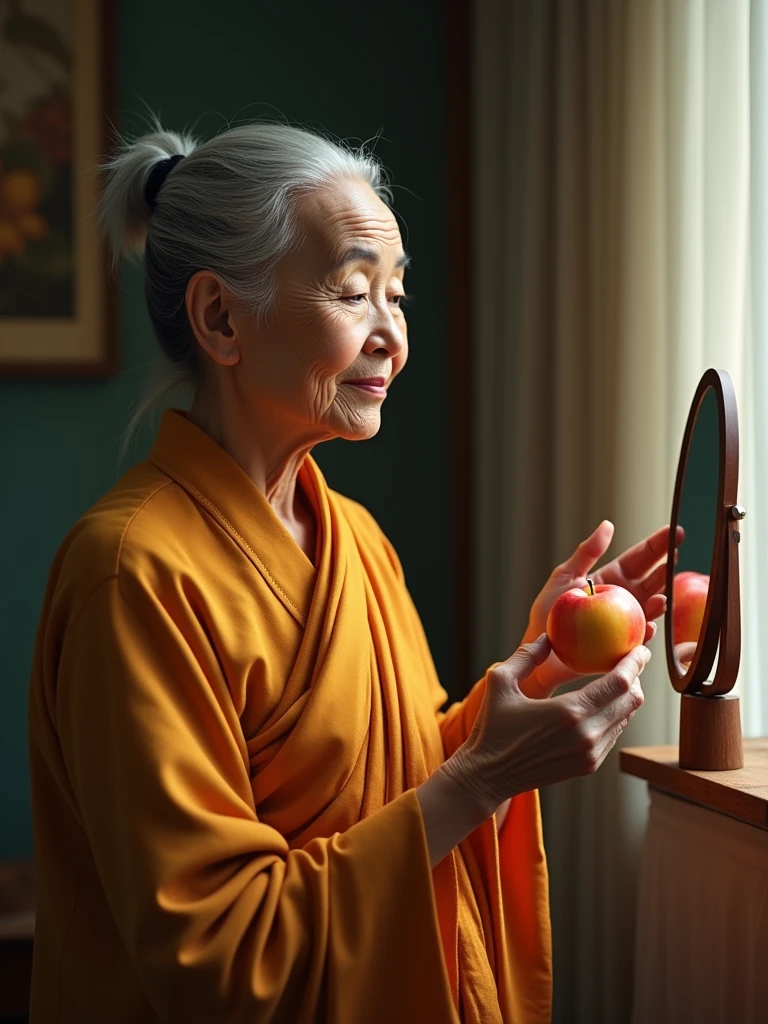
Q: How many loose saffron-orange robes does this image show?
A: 1